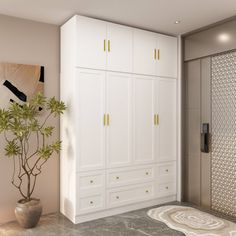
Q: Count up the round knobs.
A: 8